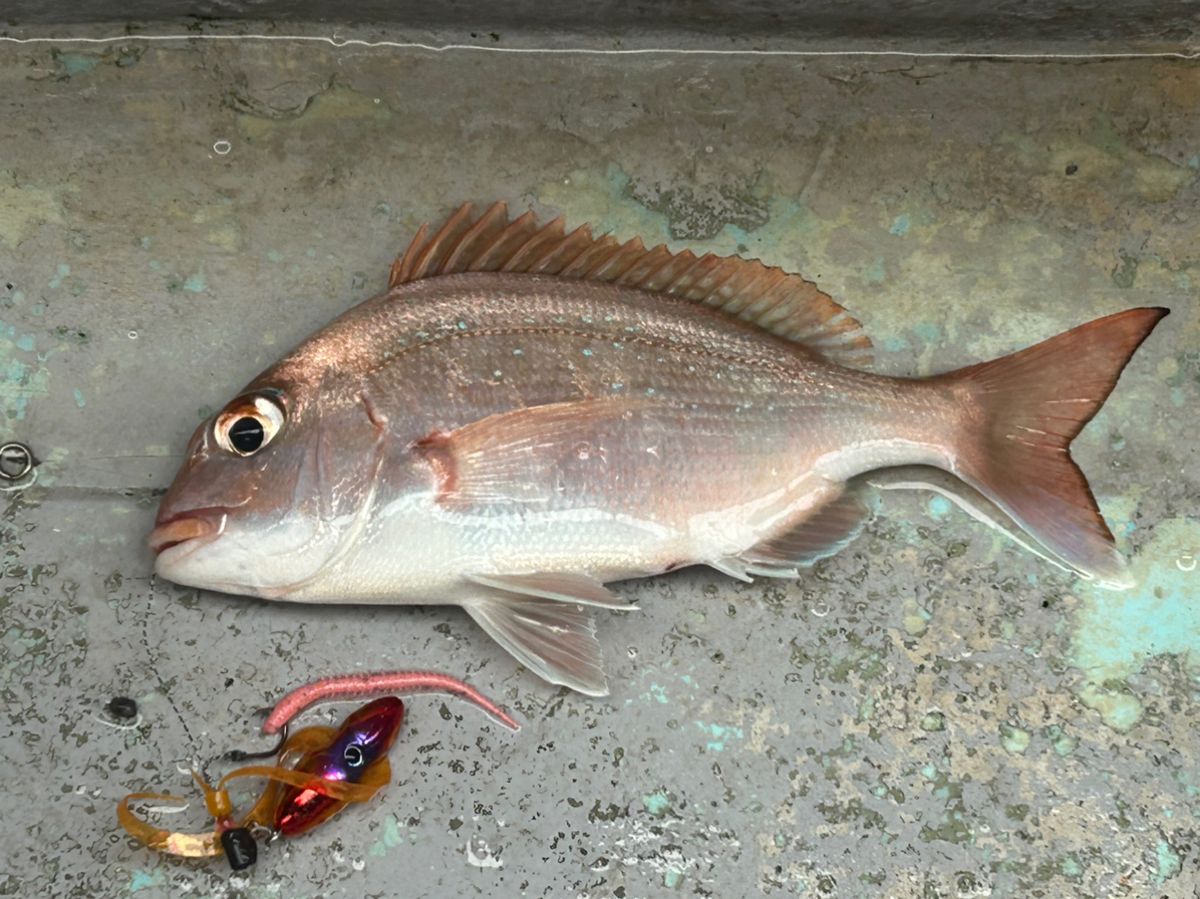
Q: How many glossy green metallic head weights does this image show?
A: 0